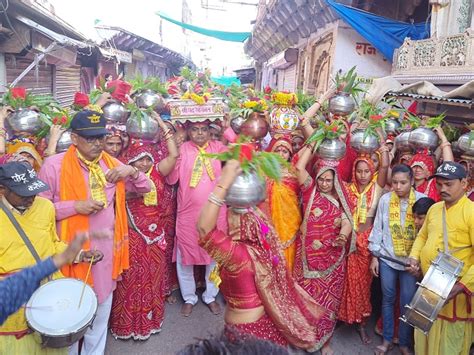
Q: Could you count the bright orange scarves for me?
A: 1